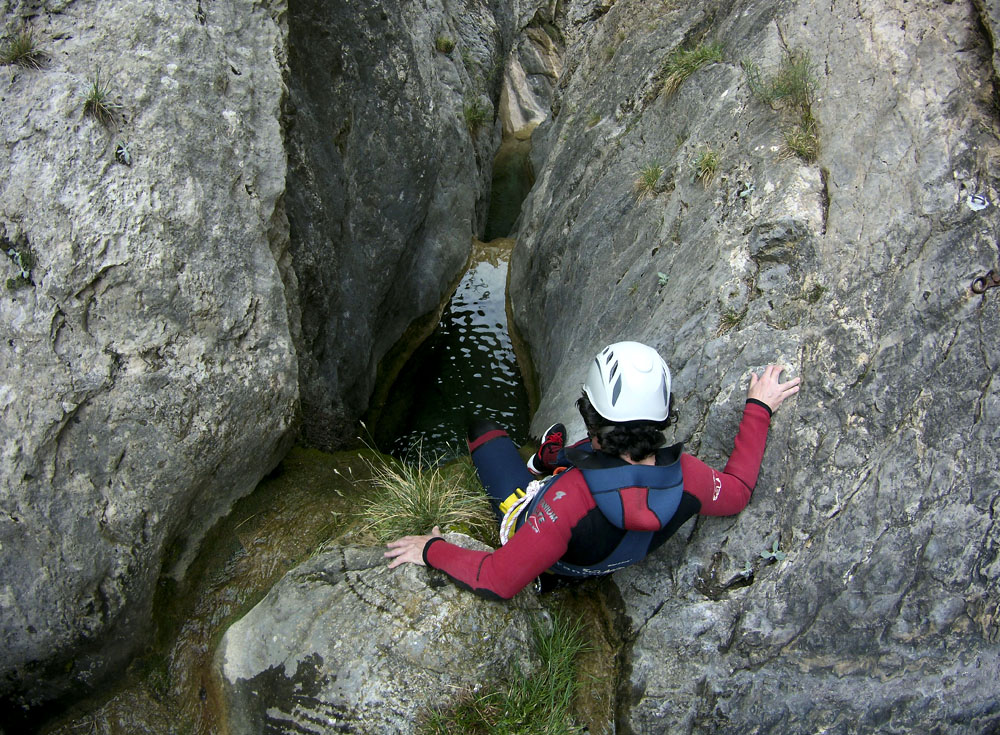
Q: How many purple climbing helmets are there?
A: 0